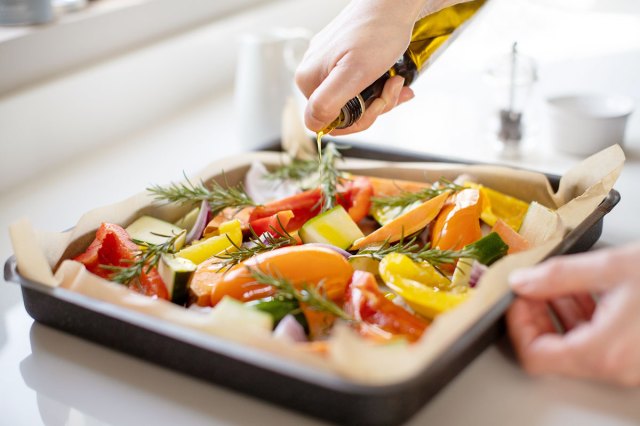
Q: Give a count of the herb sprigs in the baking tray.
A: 8